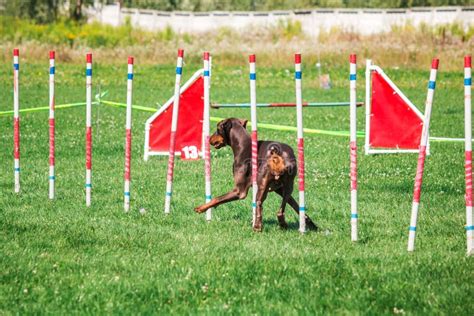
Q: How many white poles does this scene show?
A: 11